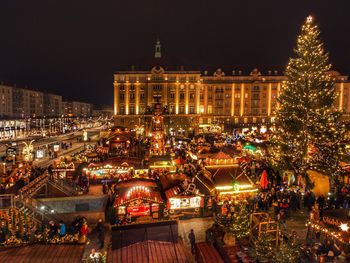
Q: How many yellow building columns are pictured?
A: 11